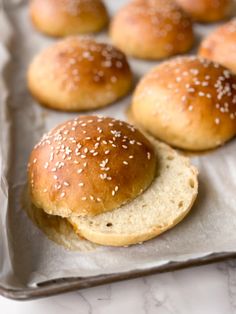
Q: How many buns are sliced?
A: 1